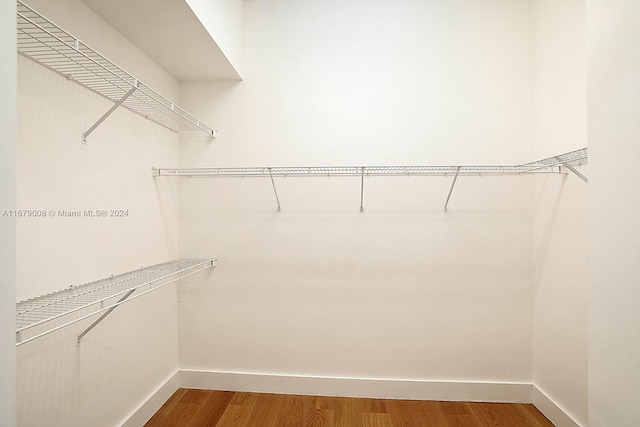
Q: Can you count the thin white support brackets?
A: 6